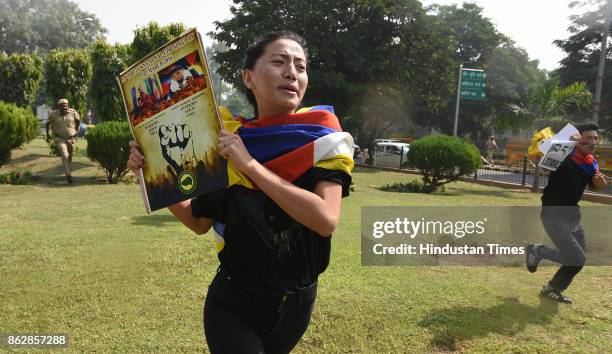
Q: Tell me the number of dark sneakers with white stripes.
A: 2